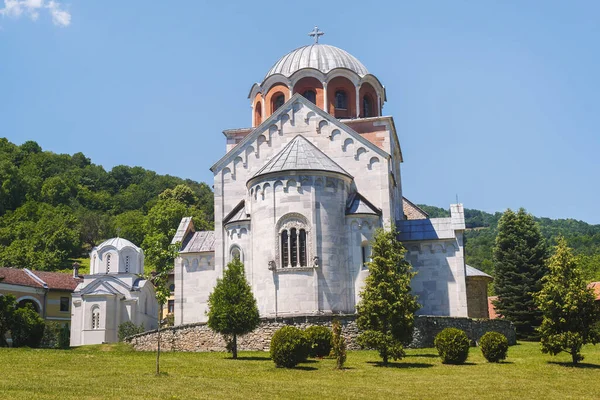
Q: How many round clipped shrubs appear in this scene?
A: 4